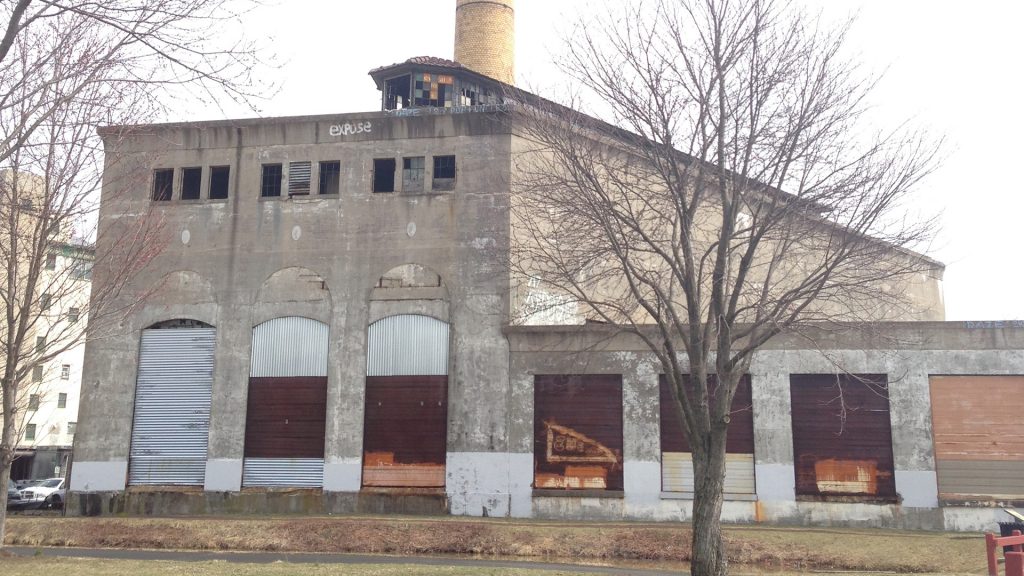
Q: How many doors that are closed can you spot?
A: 7